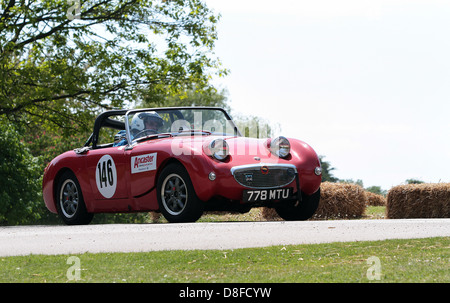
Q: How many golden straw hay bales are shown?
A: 3